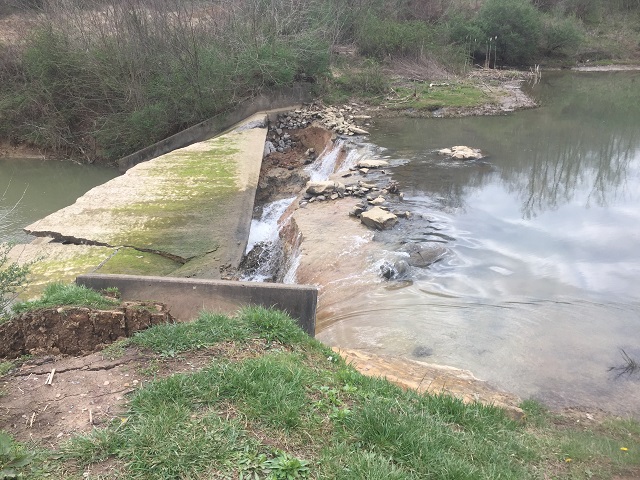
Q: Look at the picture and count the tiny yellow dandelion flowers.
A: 3